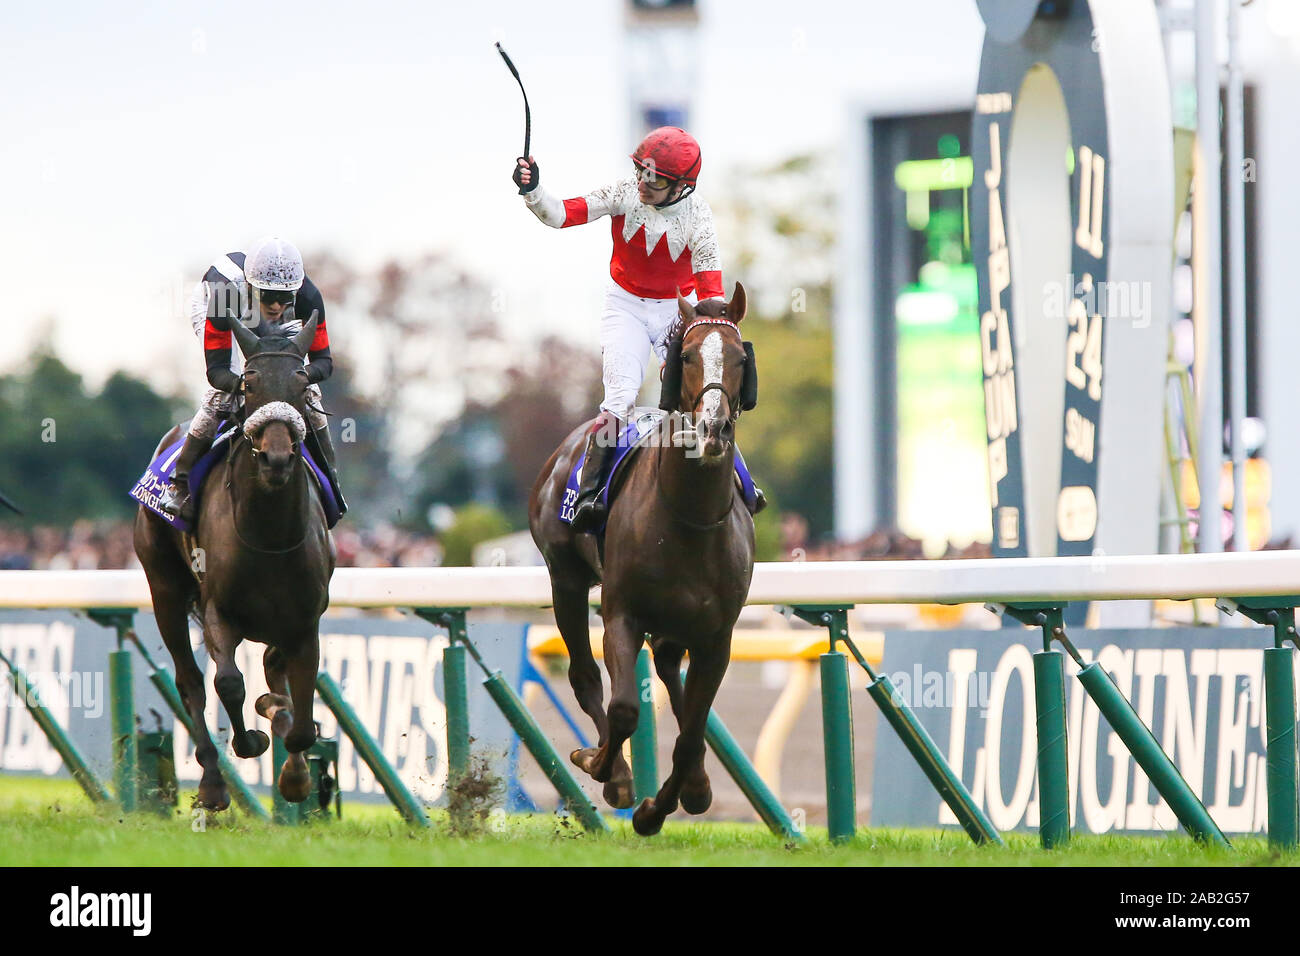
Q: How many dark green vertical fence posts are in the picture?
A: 7